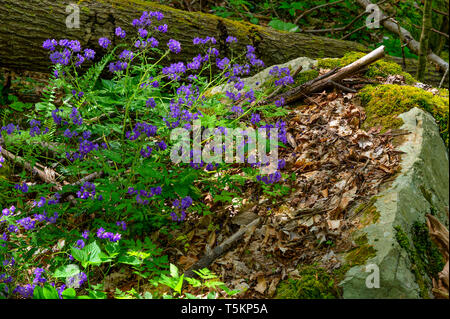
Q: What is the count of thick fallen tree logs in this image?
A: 1